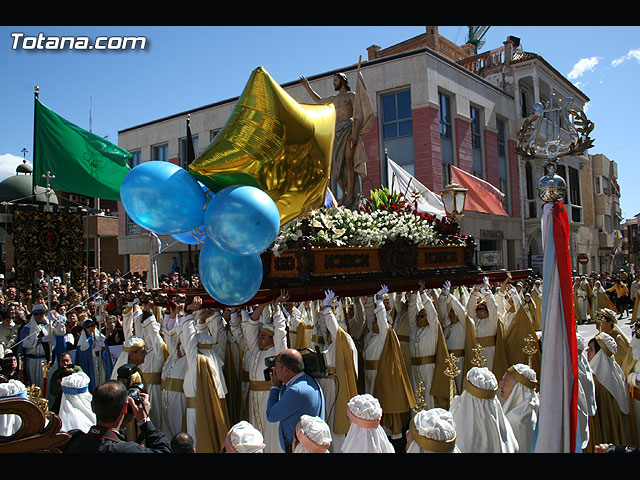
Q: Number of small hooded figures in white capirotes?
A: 0